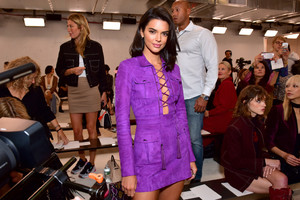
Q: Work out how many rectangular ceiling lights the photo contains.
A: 6